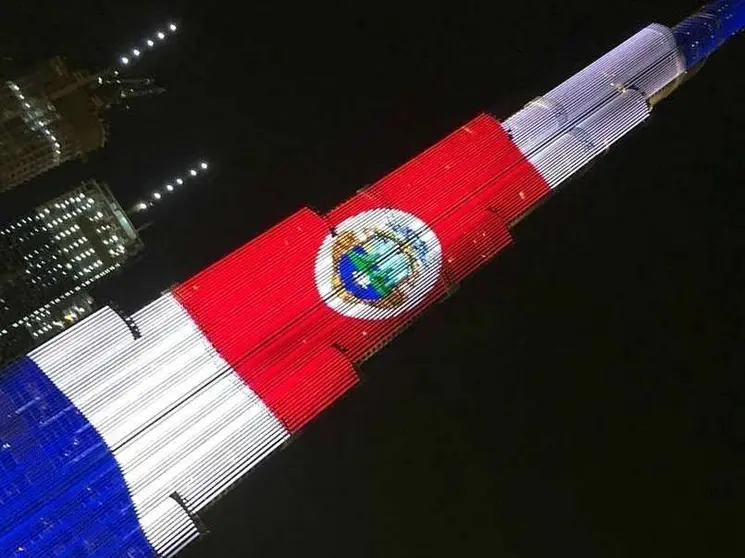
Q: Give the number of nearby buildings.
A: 2